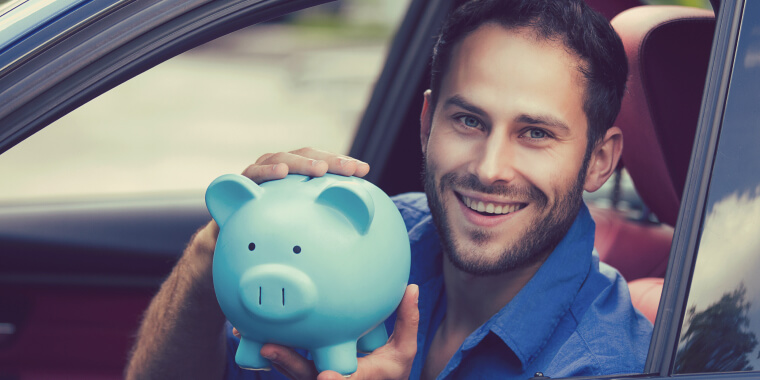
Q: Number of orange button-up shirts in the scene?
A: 0